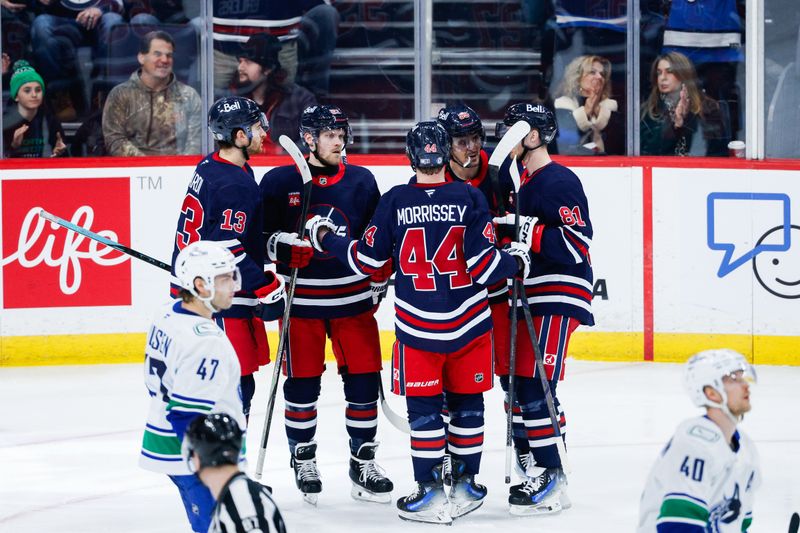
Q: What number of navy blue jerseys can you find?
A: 5